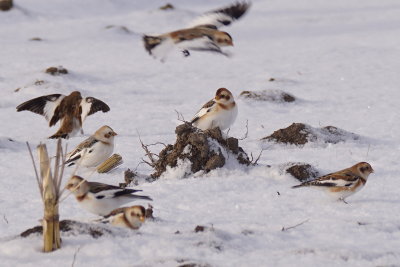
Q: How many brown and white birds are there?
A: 7